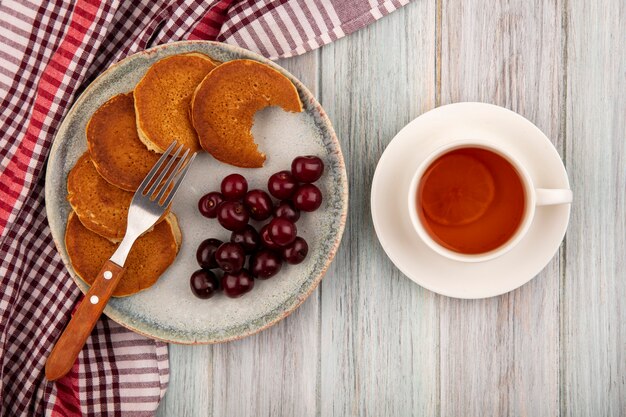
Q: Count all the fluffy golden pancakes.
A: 5